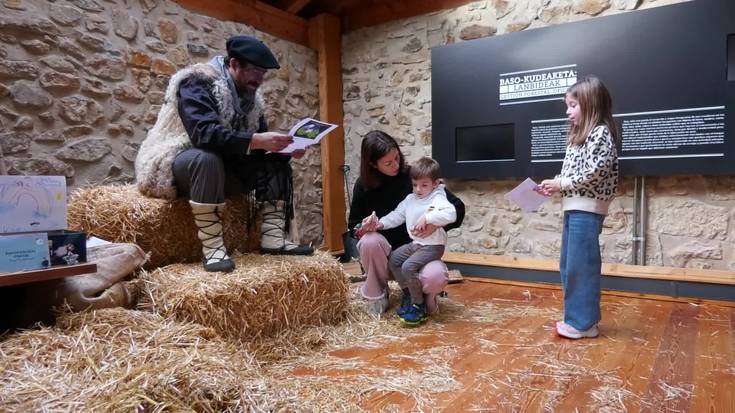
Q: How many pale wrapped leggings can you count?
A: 2